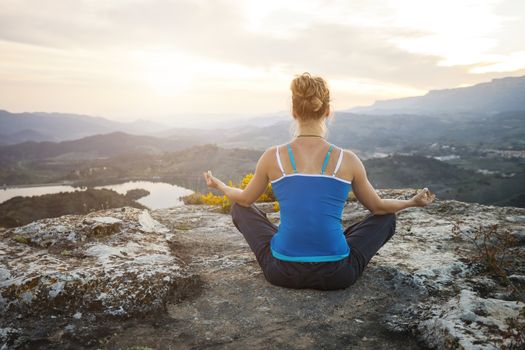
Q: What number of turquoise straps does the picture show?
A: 2